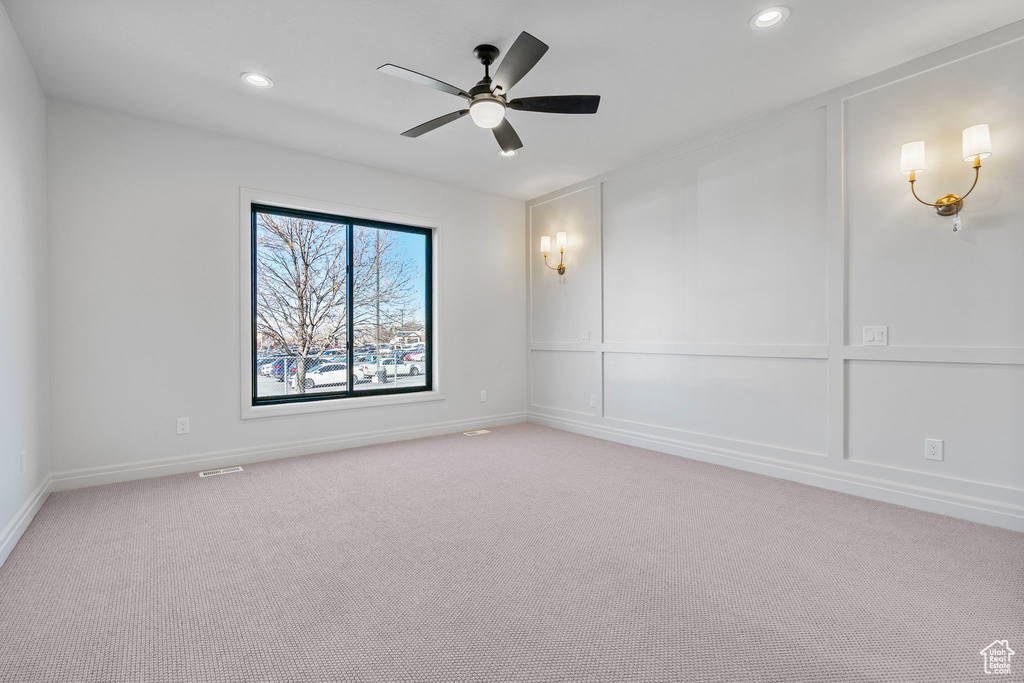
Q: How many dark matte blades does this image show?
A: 5